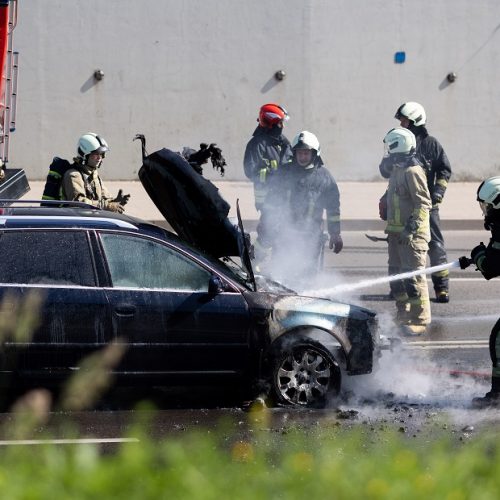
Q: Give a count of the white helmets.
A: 5